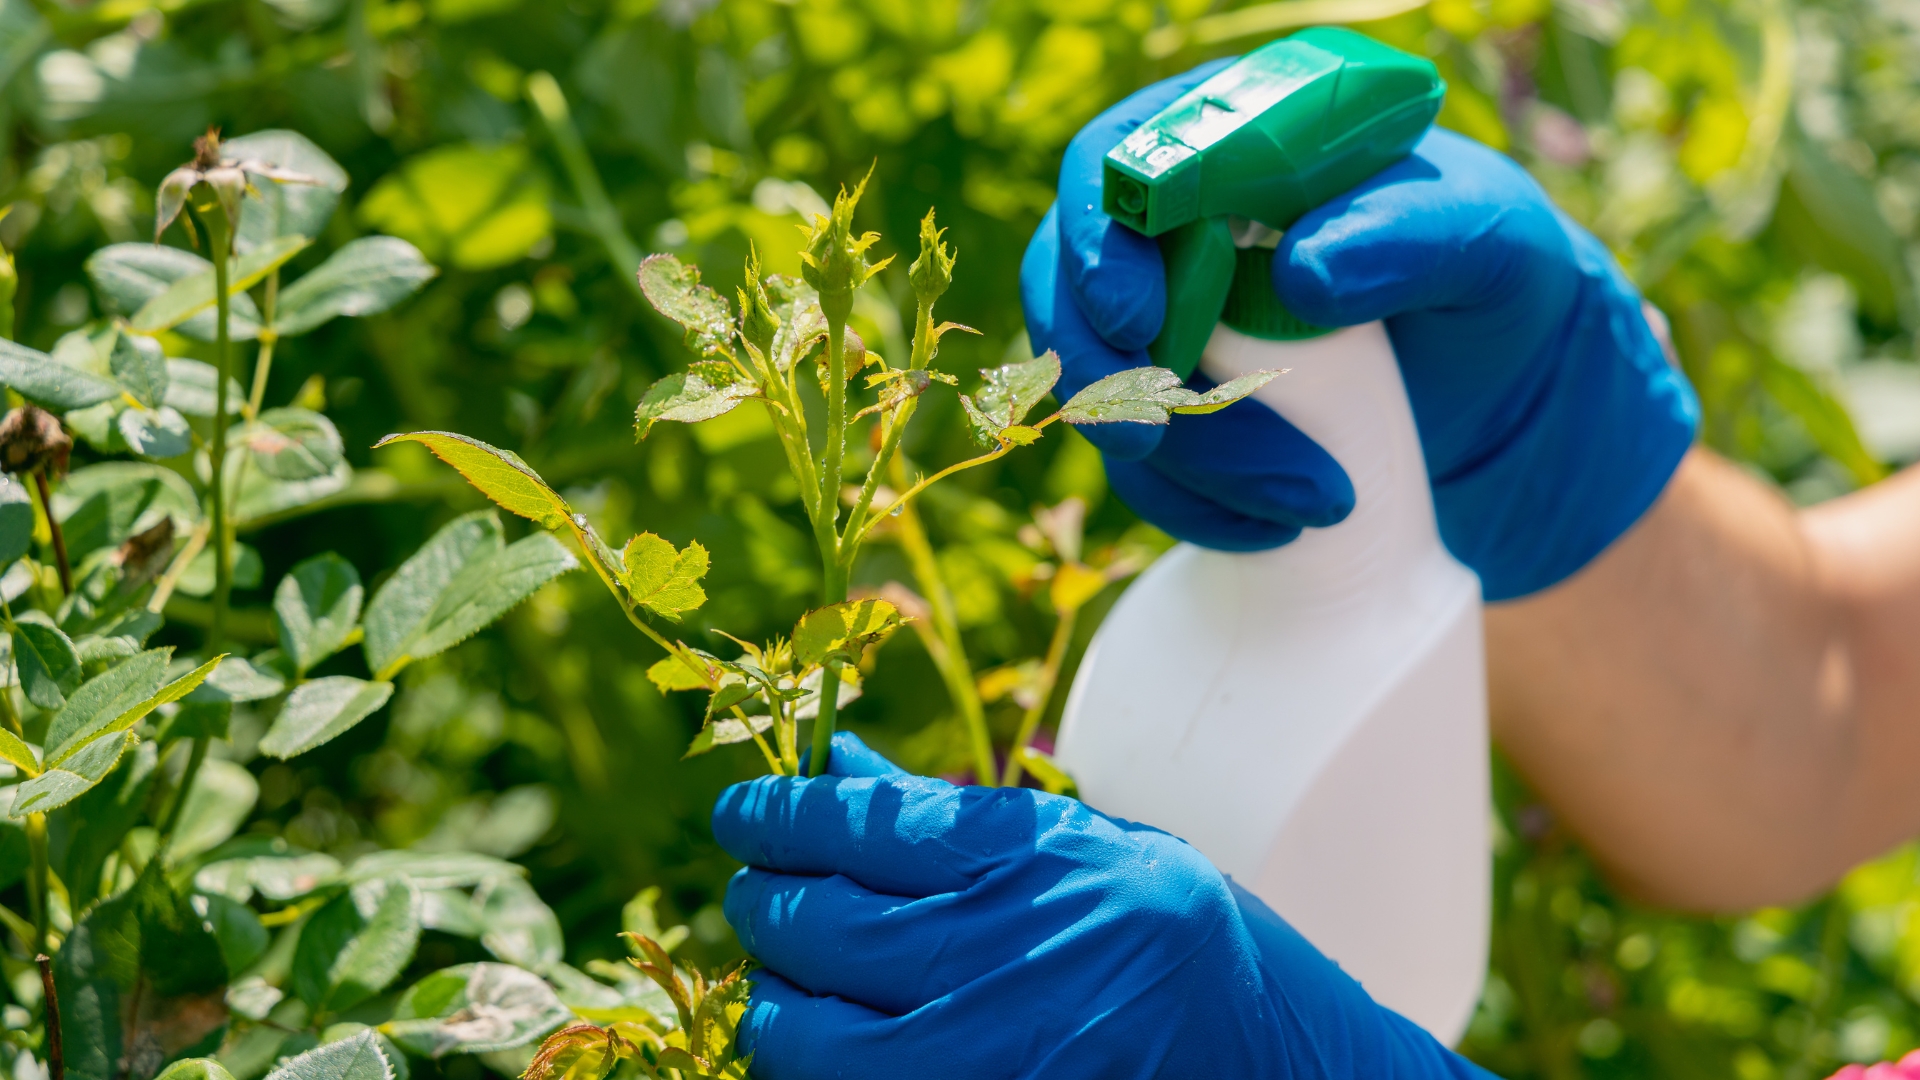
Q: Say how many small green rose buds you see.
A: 3